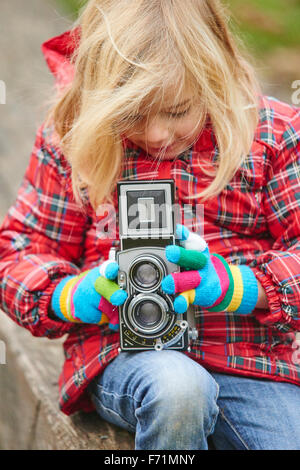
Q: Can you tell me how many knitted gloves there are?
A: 2